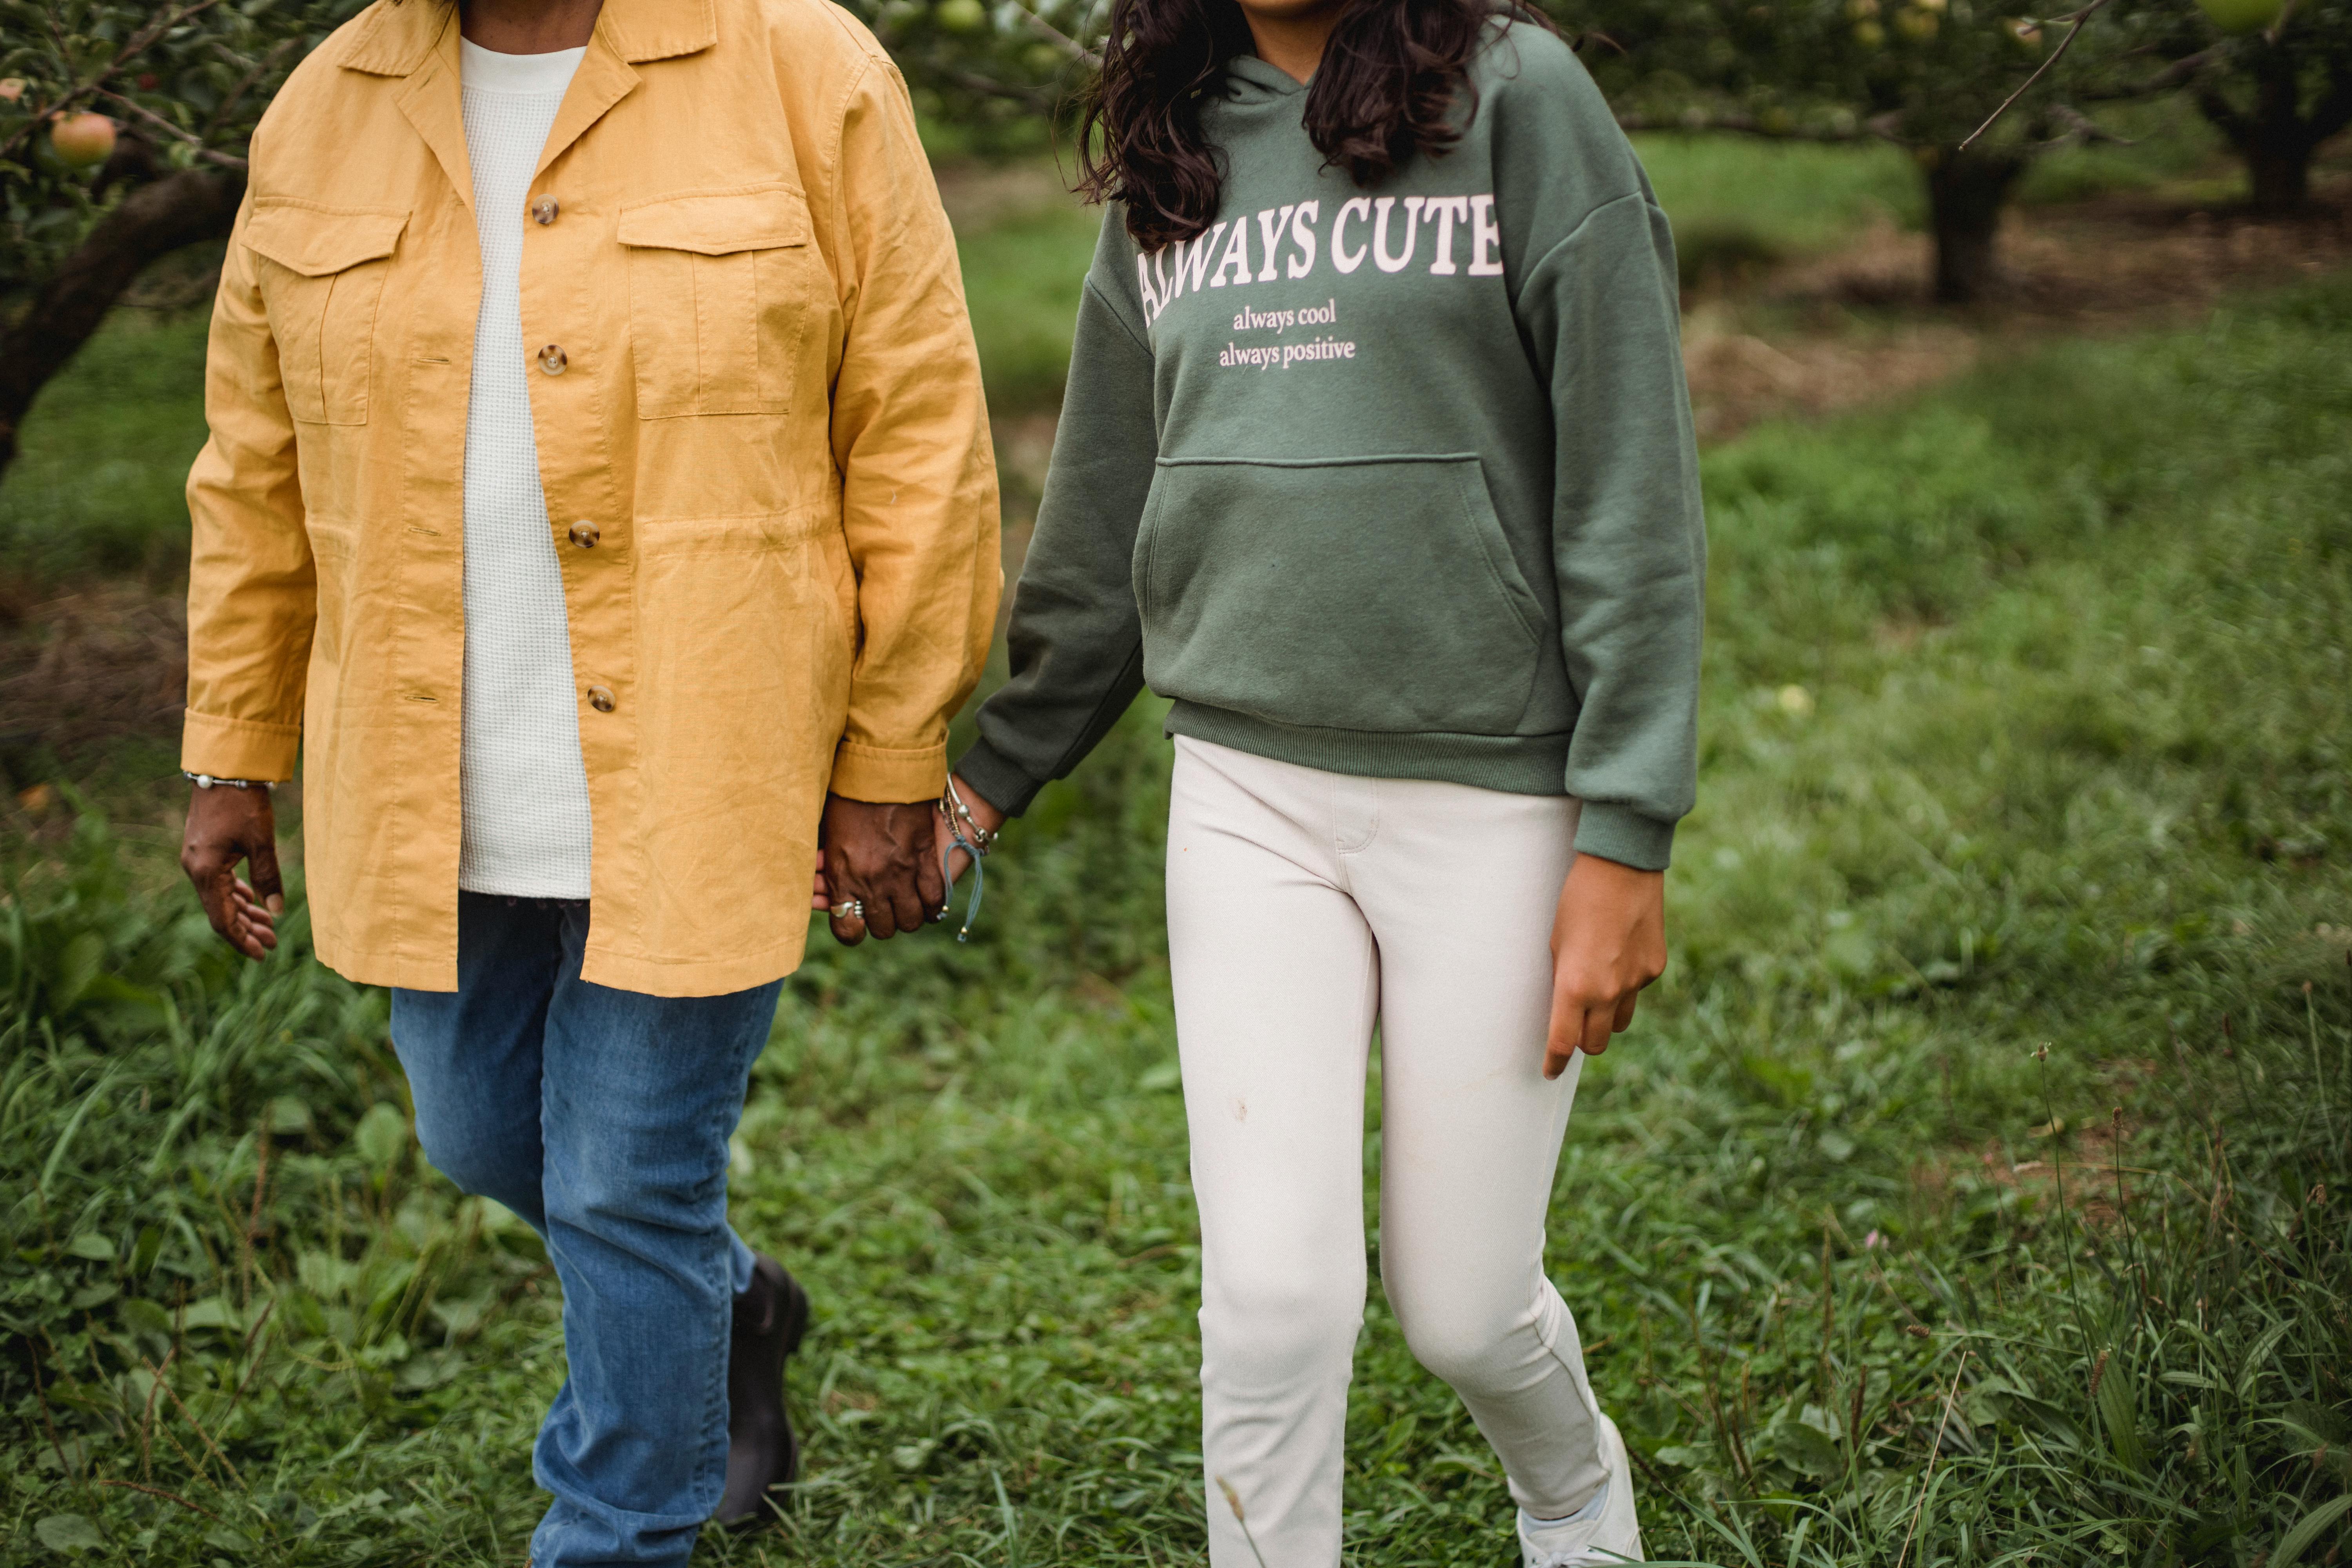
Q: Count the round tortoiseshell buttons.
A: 4